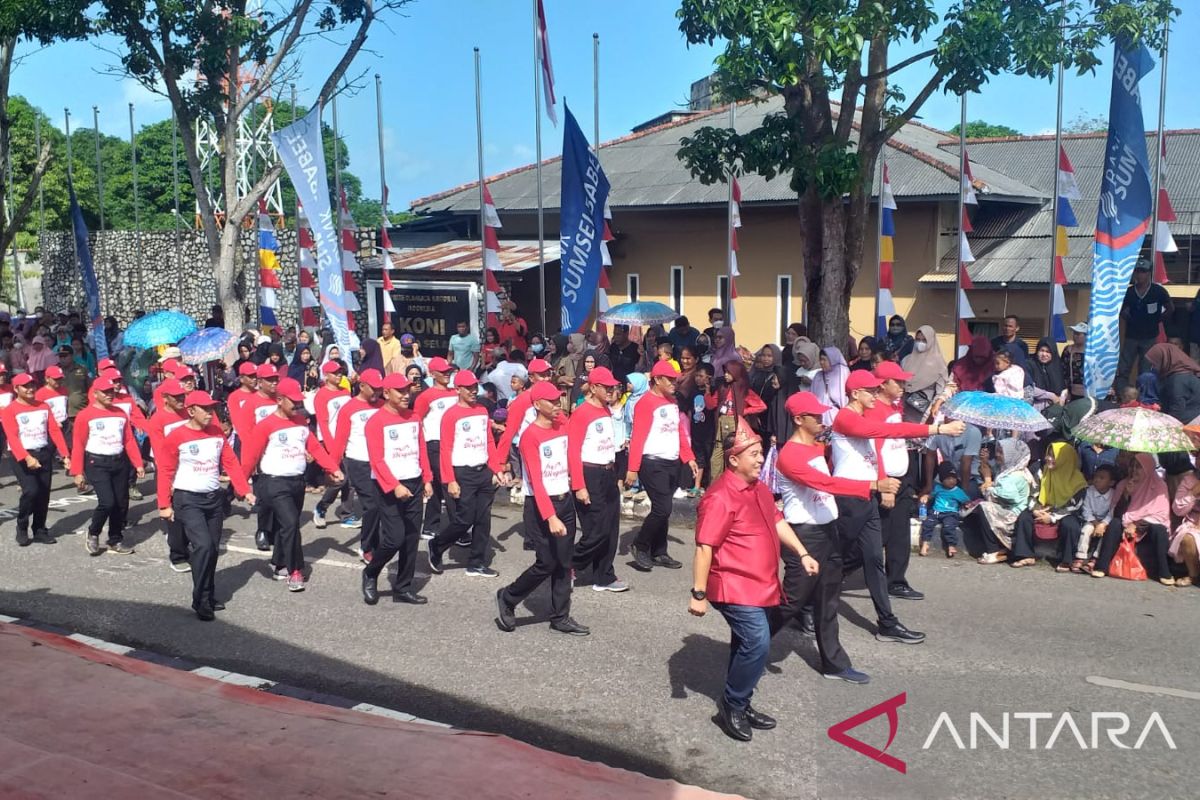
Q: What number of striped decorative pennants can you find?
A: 11